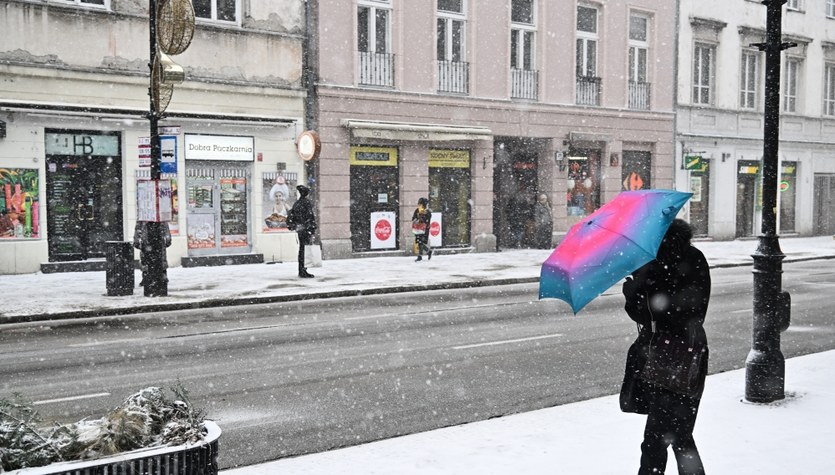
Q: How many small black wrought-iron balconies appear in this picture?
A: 5